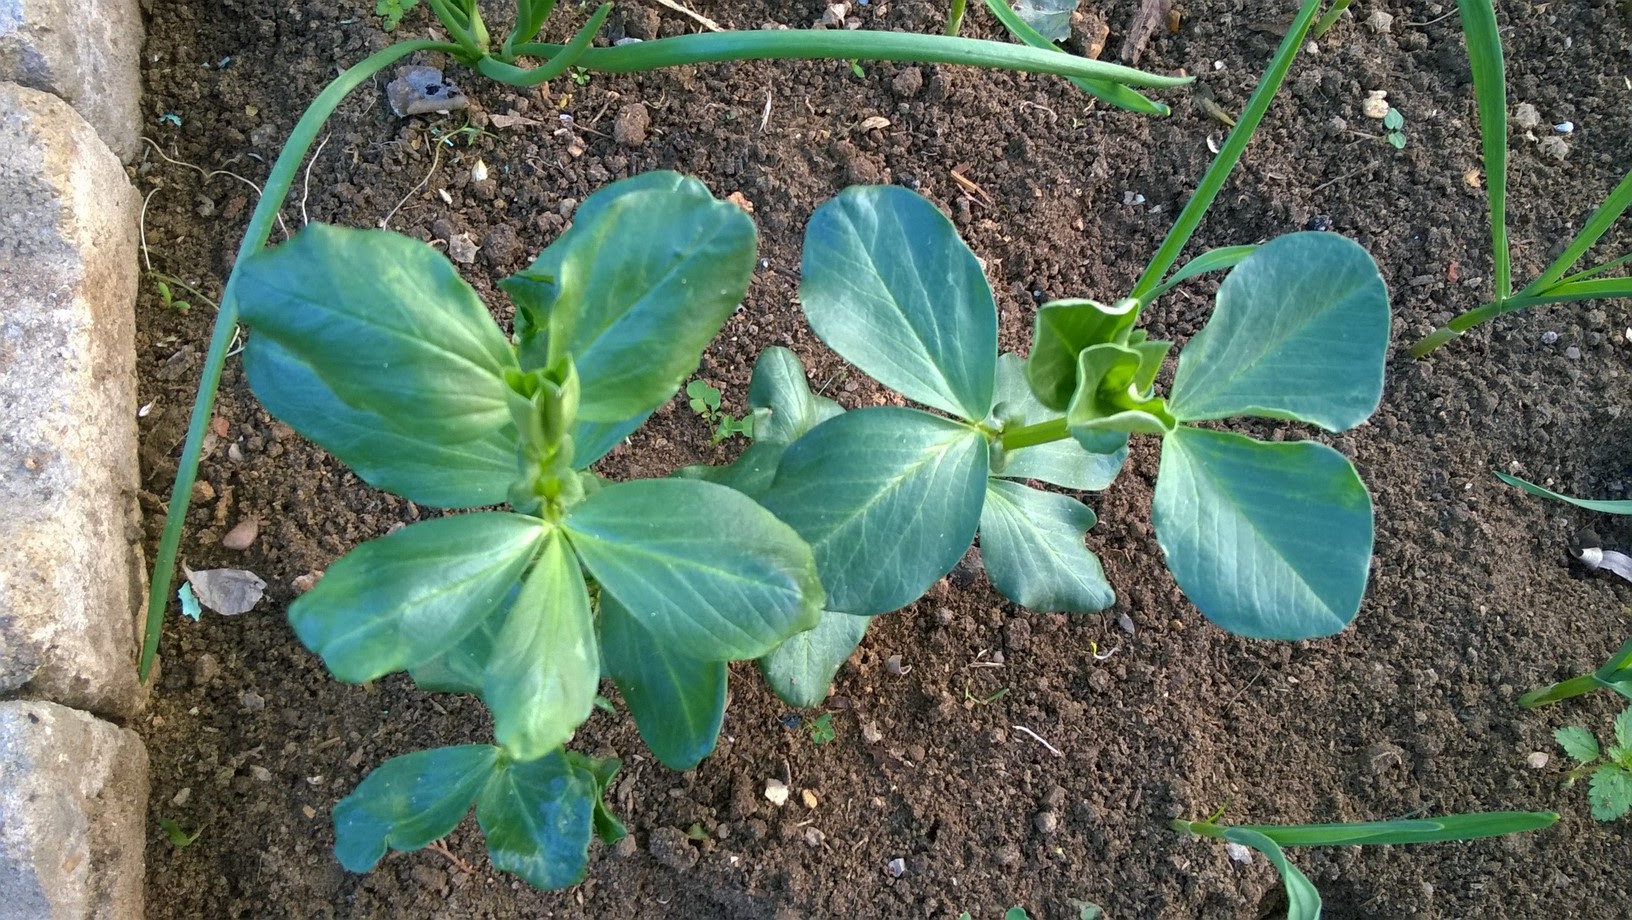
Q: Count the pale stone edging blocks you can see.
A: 3